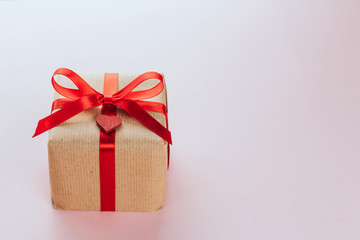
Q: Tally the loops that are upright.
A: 2